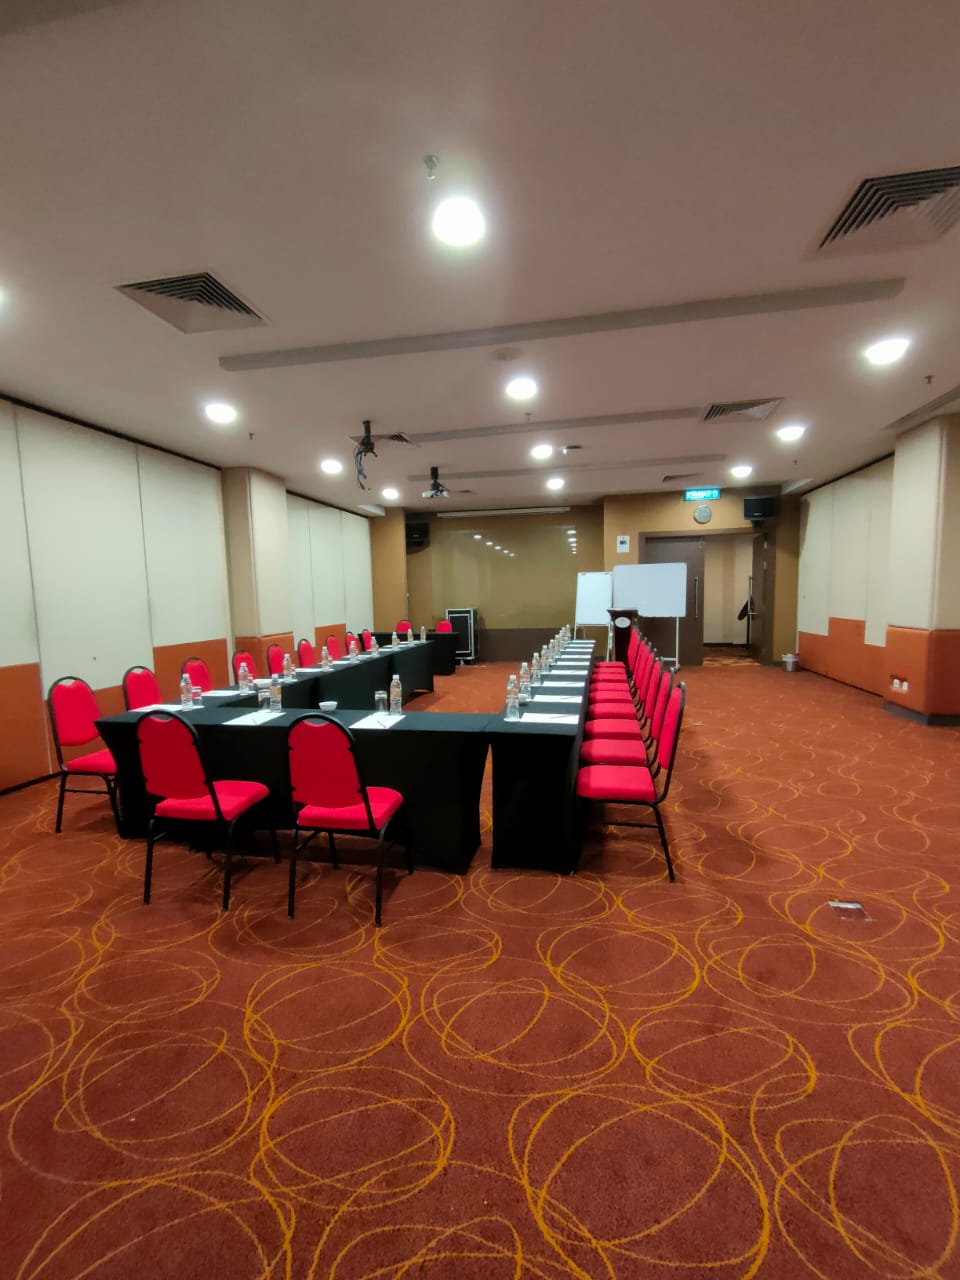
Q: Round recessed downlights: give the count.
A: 11